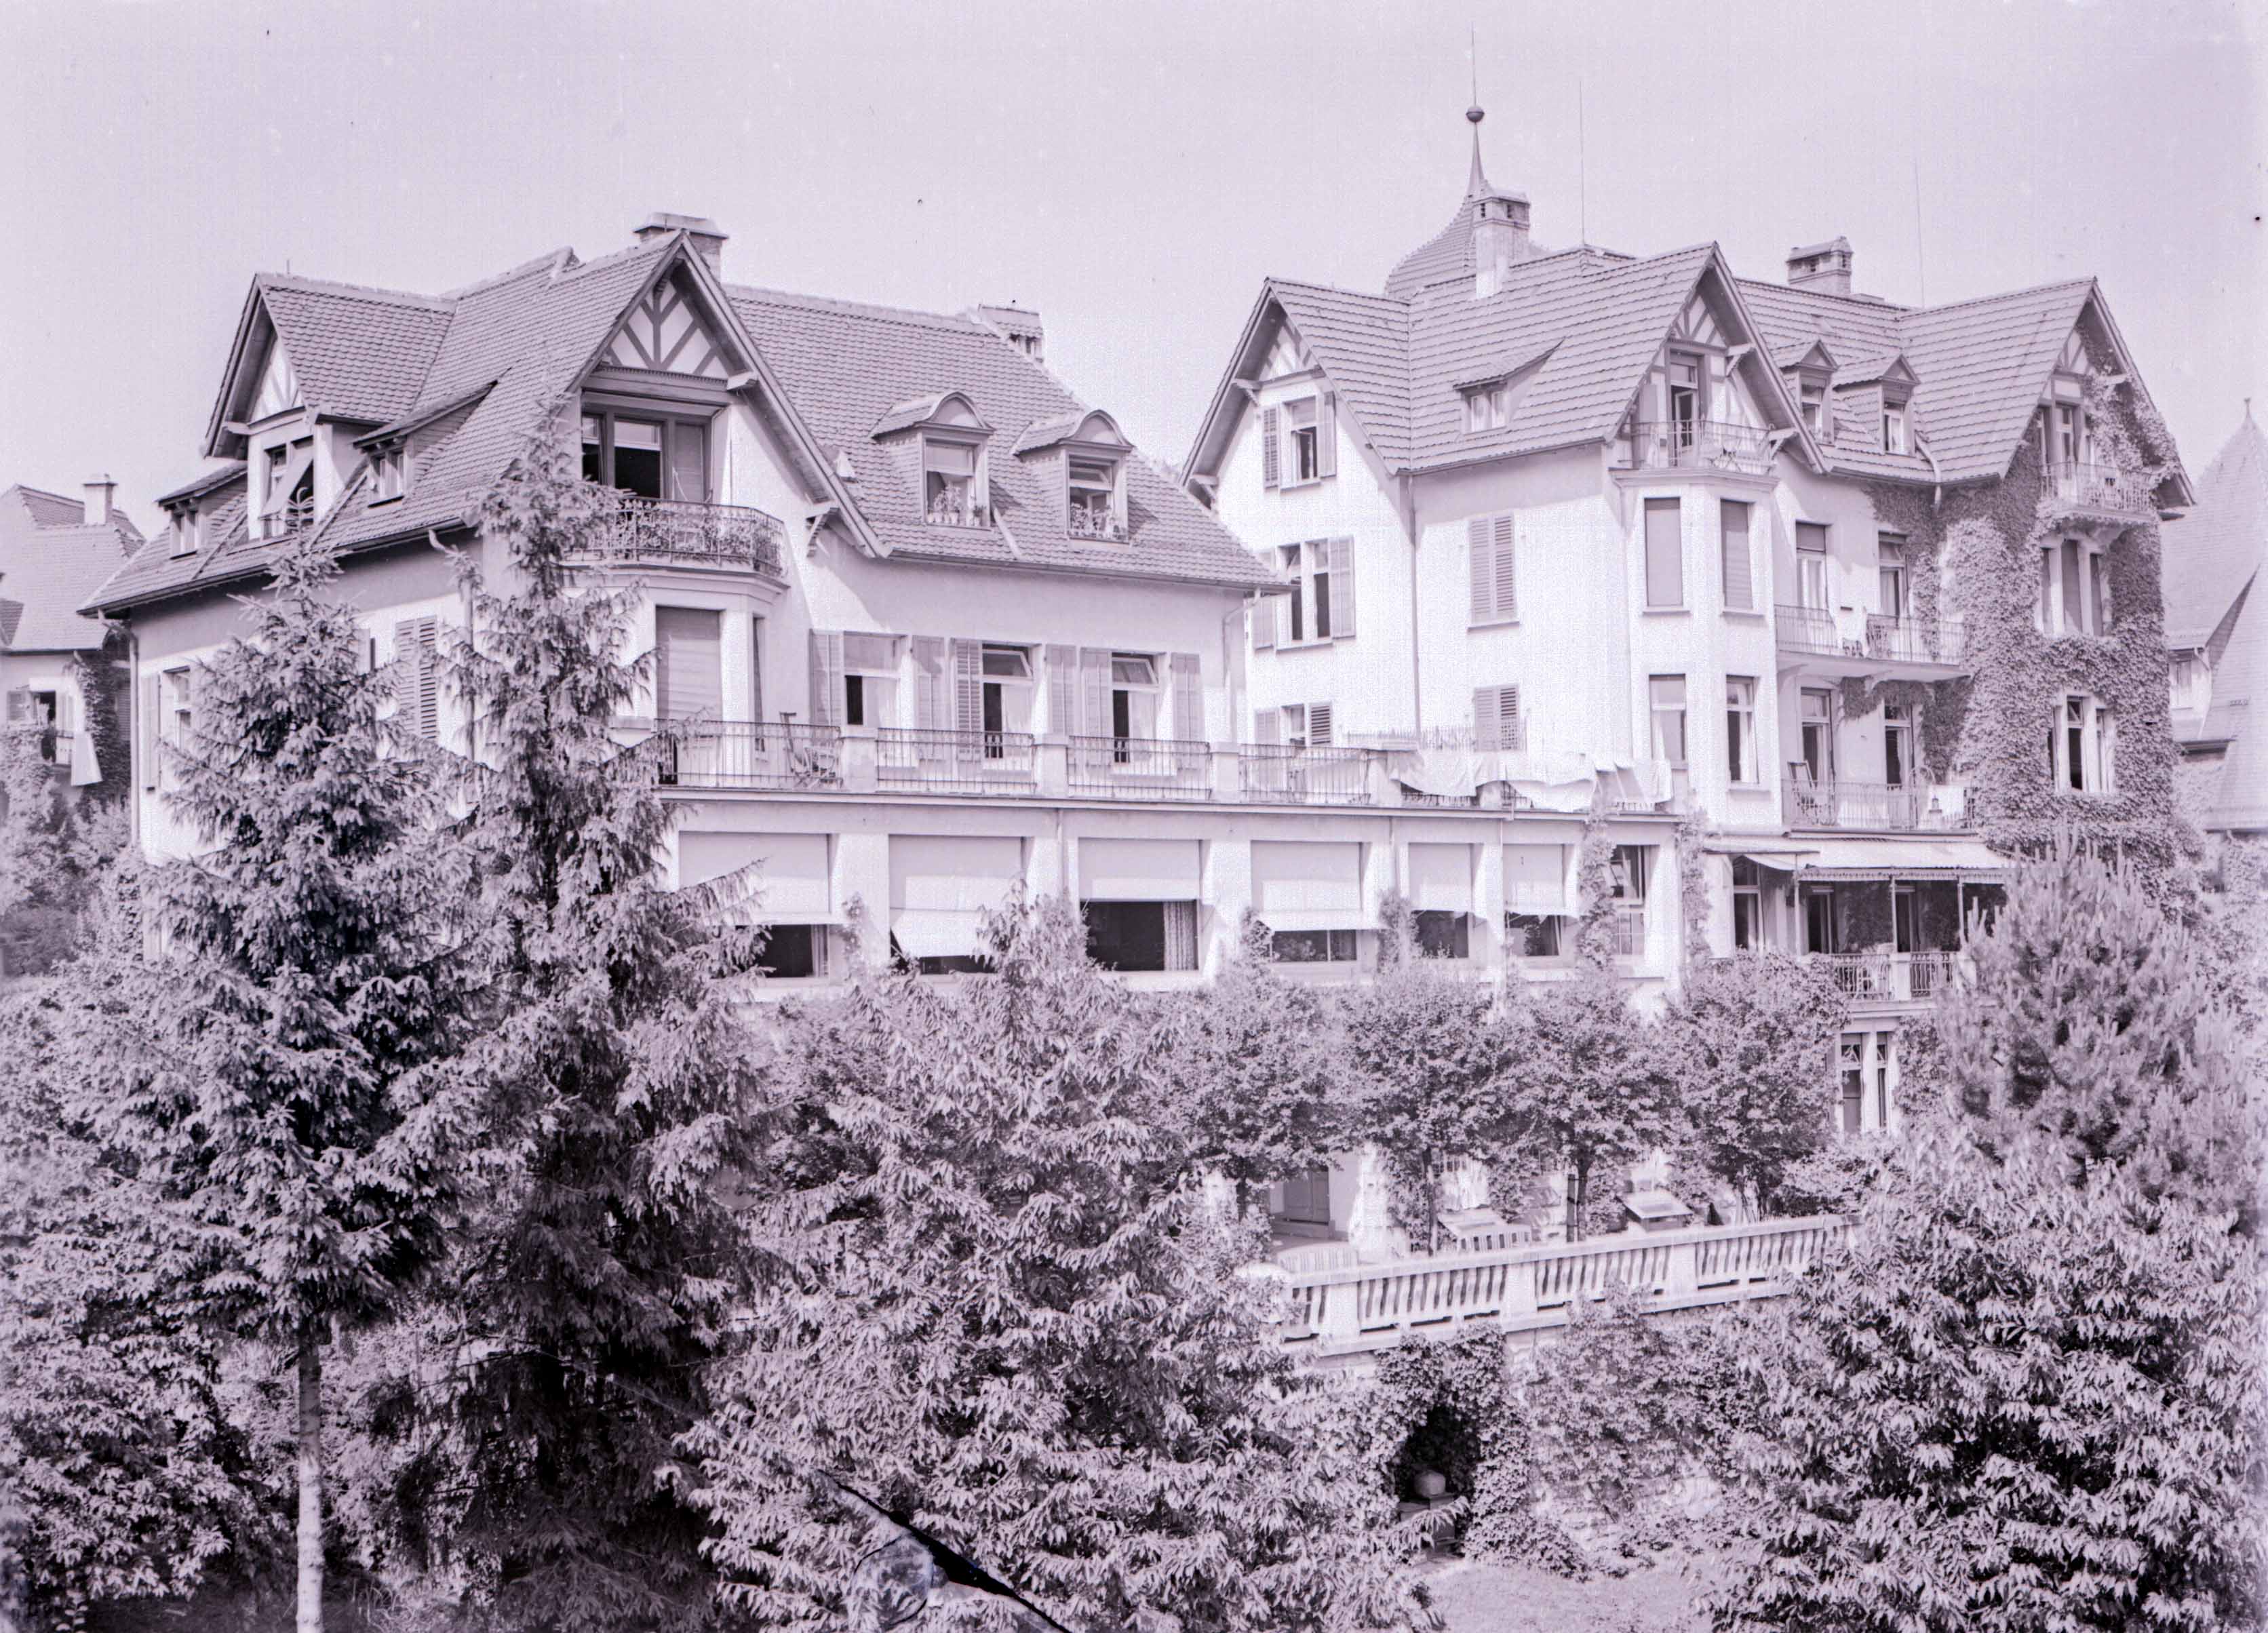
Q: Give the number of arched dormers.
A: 2